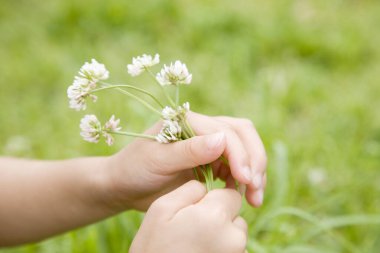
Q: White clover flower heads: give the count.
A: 7